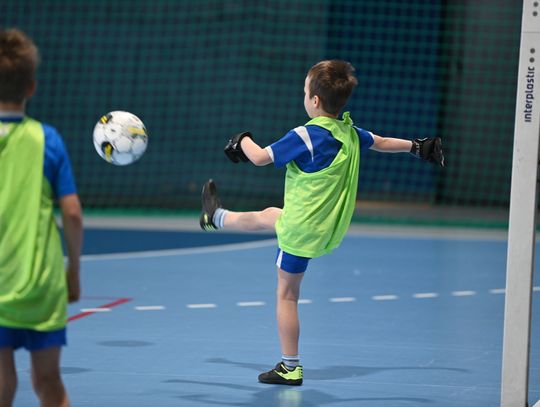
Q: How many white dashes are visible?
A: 11